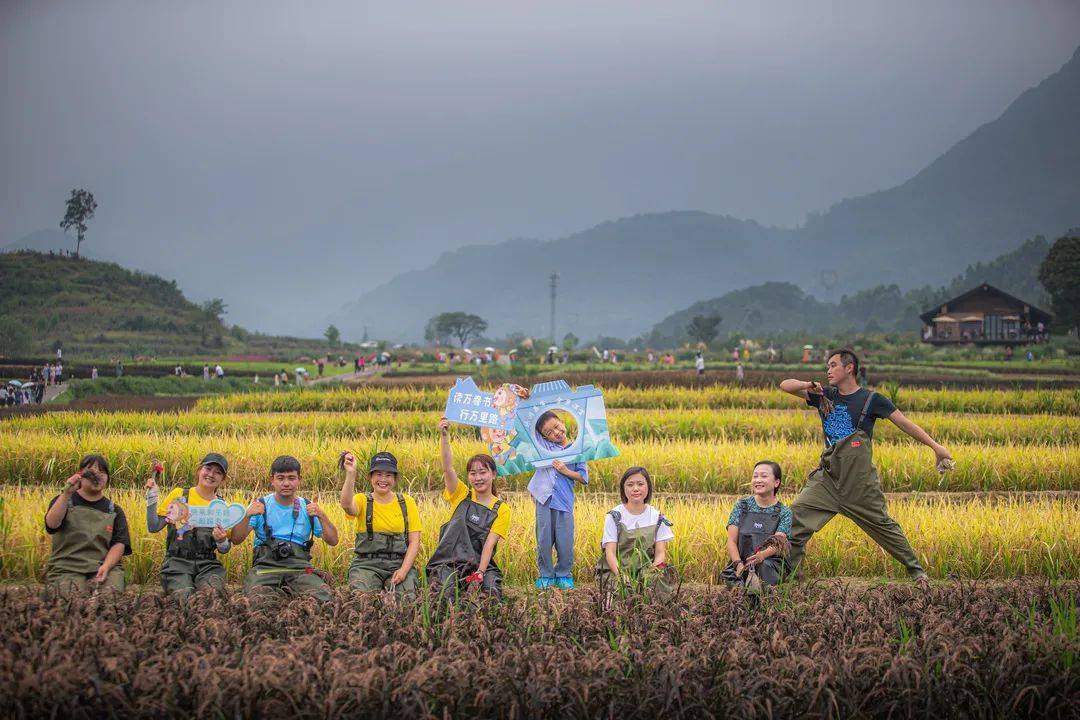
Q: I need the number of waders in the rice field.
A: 8